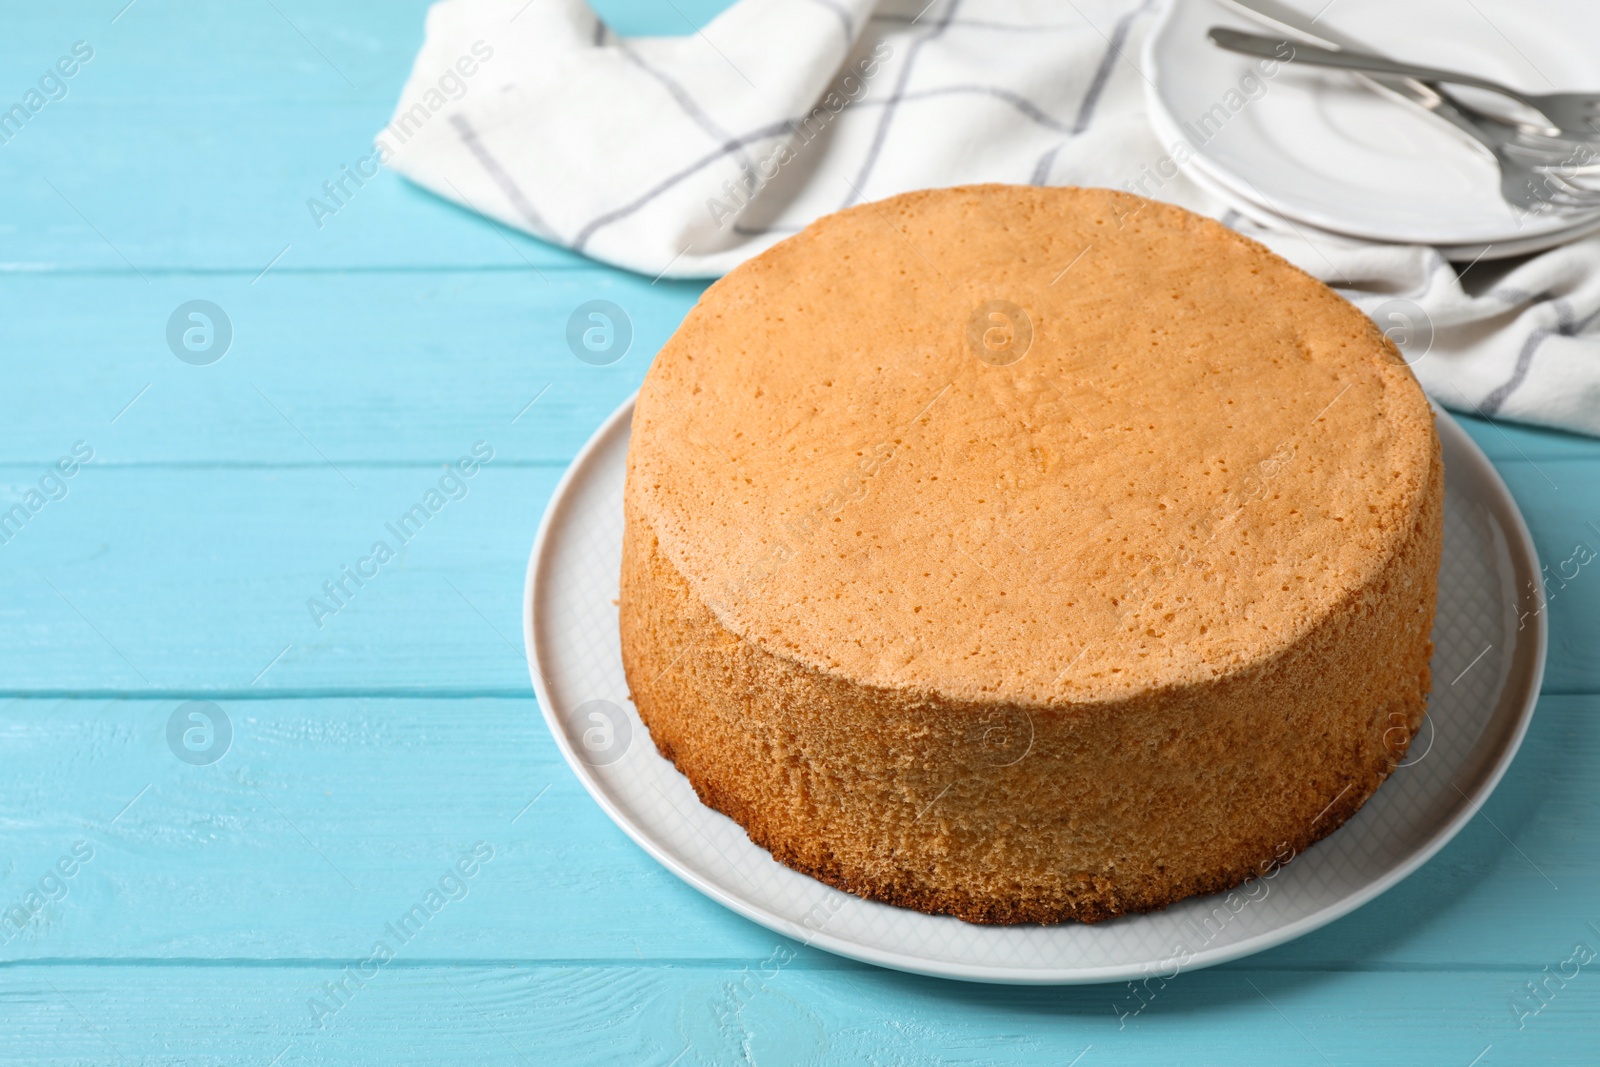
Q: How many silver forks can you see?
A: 3